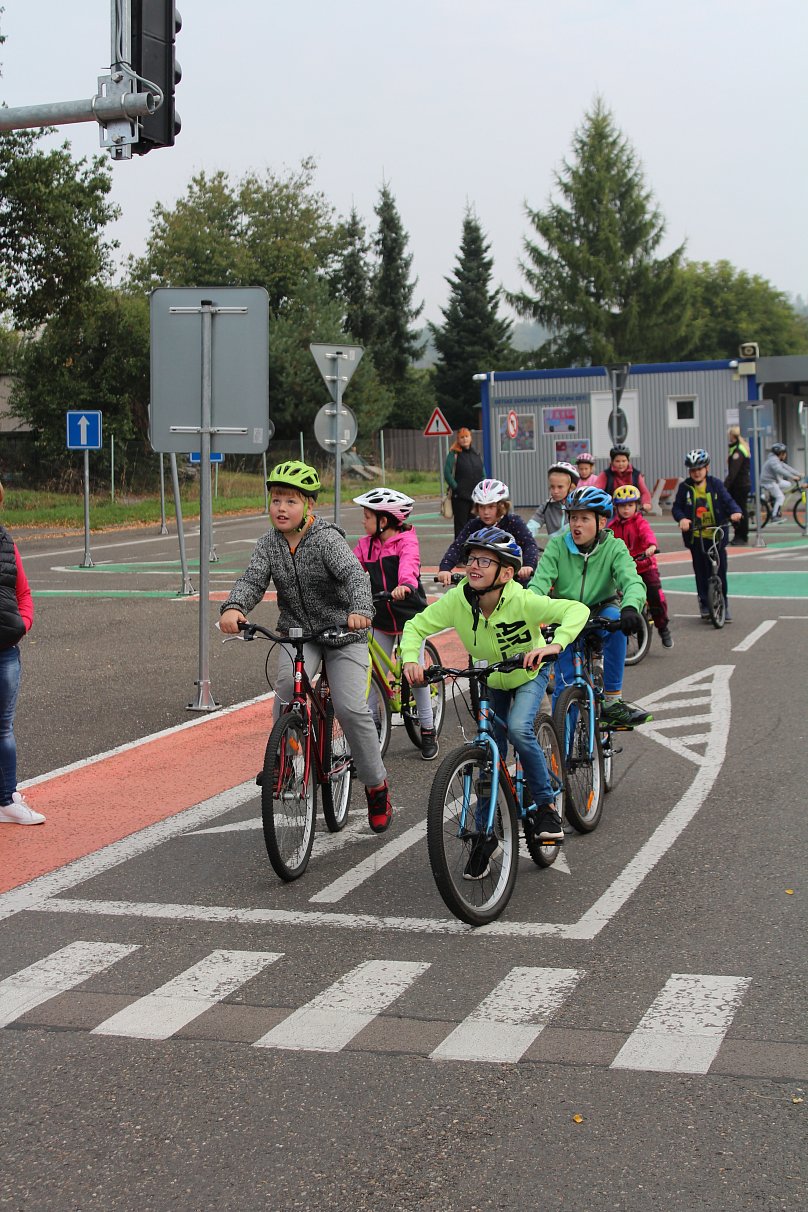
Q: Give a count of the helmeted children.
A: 11